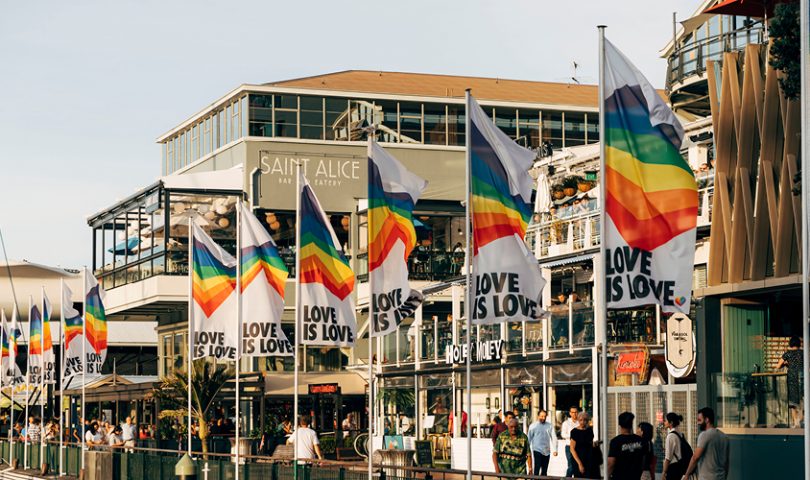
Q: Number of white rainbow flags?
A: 12